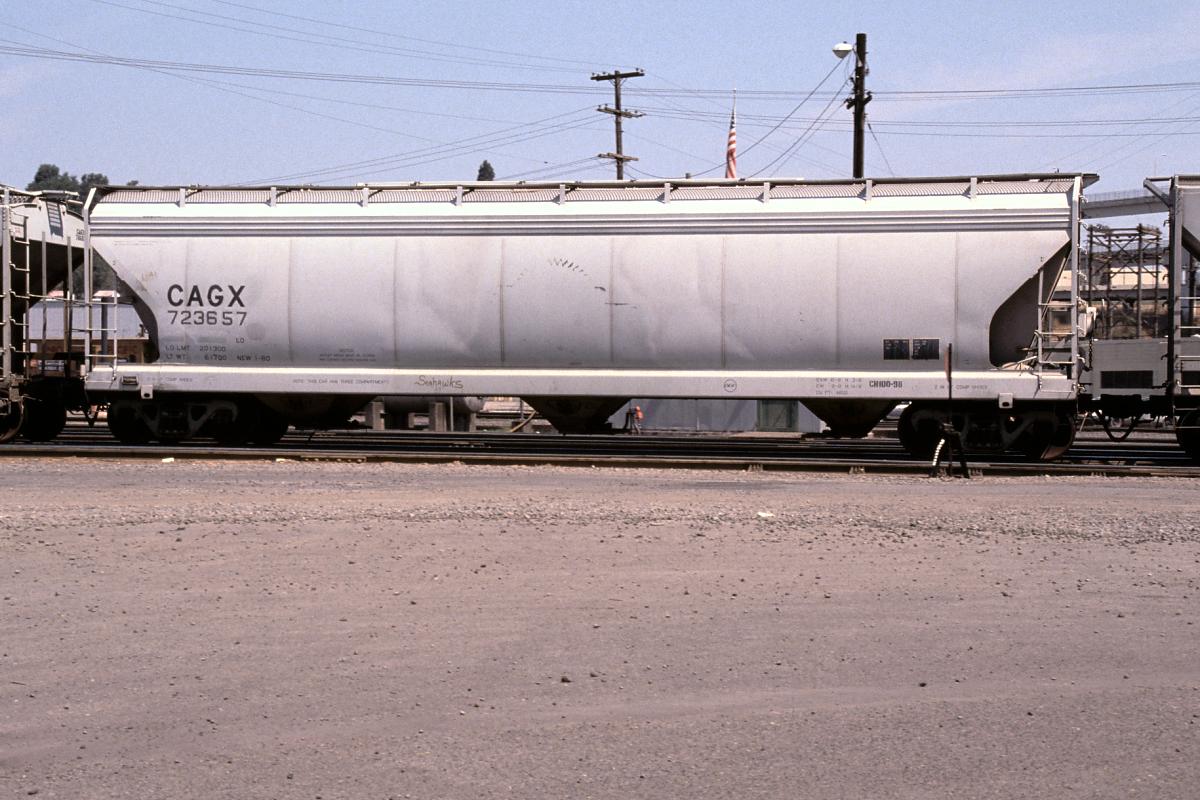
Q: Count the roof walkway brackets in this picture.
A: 9